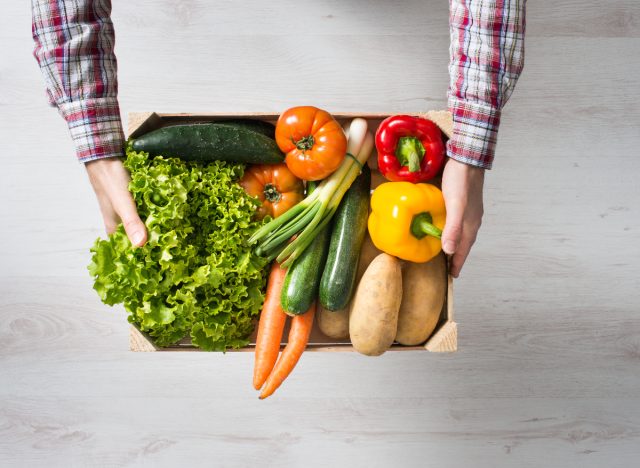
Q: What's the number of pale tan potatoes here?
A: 3